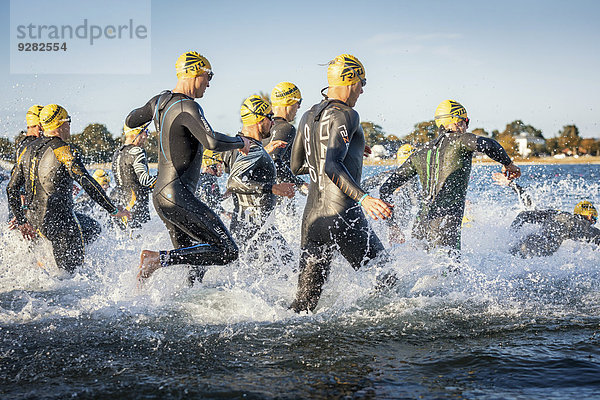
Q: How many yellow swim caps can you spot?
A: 12